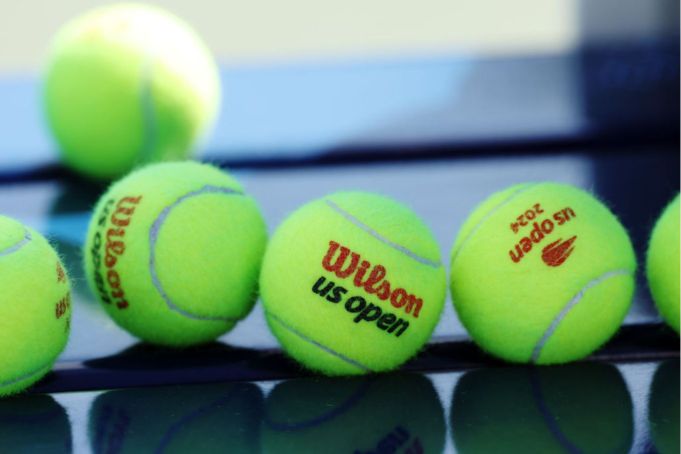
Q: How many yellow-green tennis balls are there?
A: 6